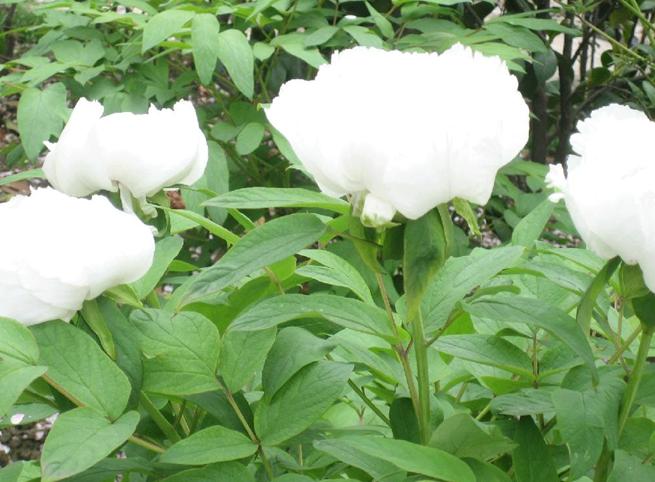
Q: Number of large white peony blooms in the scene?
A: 4